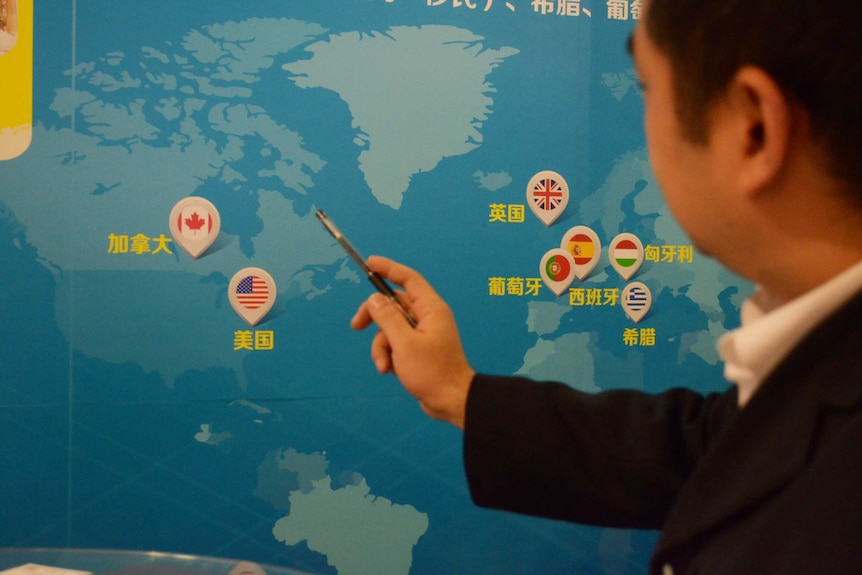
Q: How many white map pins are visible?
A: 7